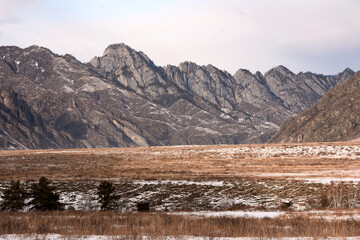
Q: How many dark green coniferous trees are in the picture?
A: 3